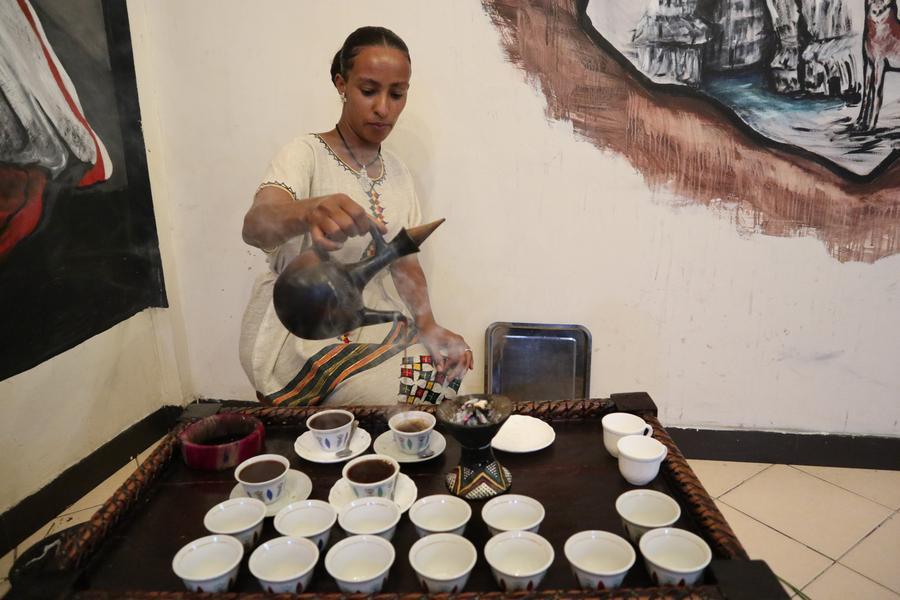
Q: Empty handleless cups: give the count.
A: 13